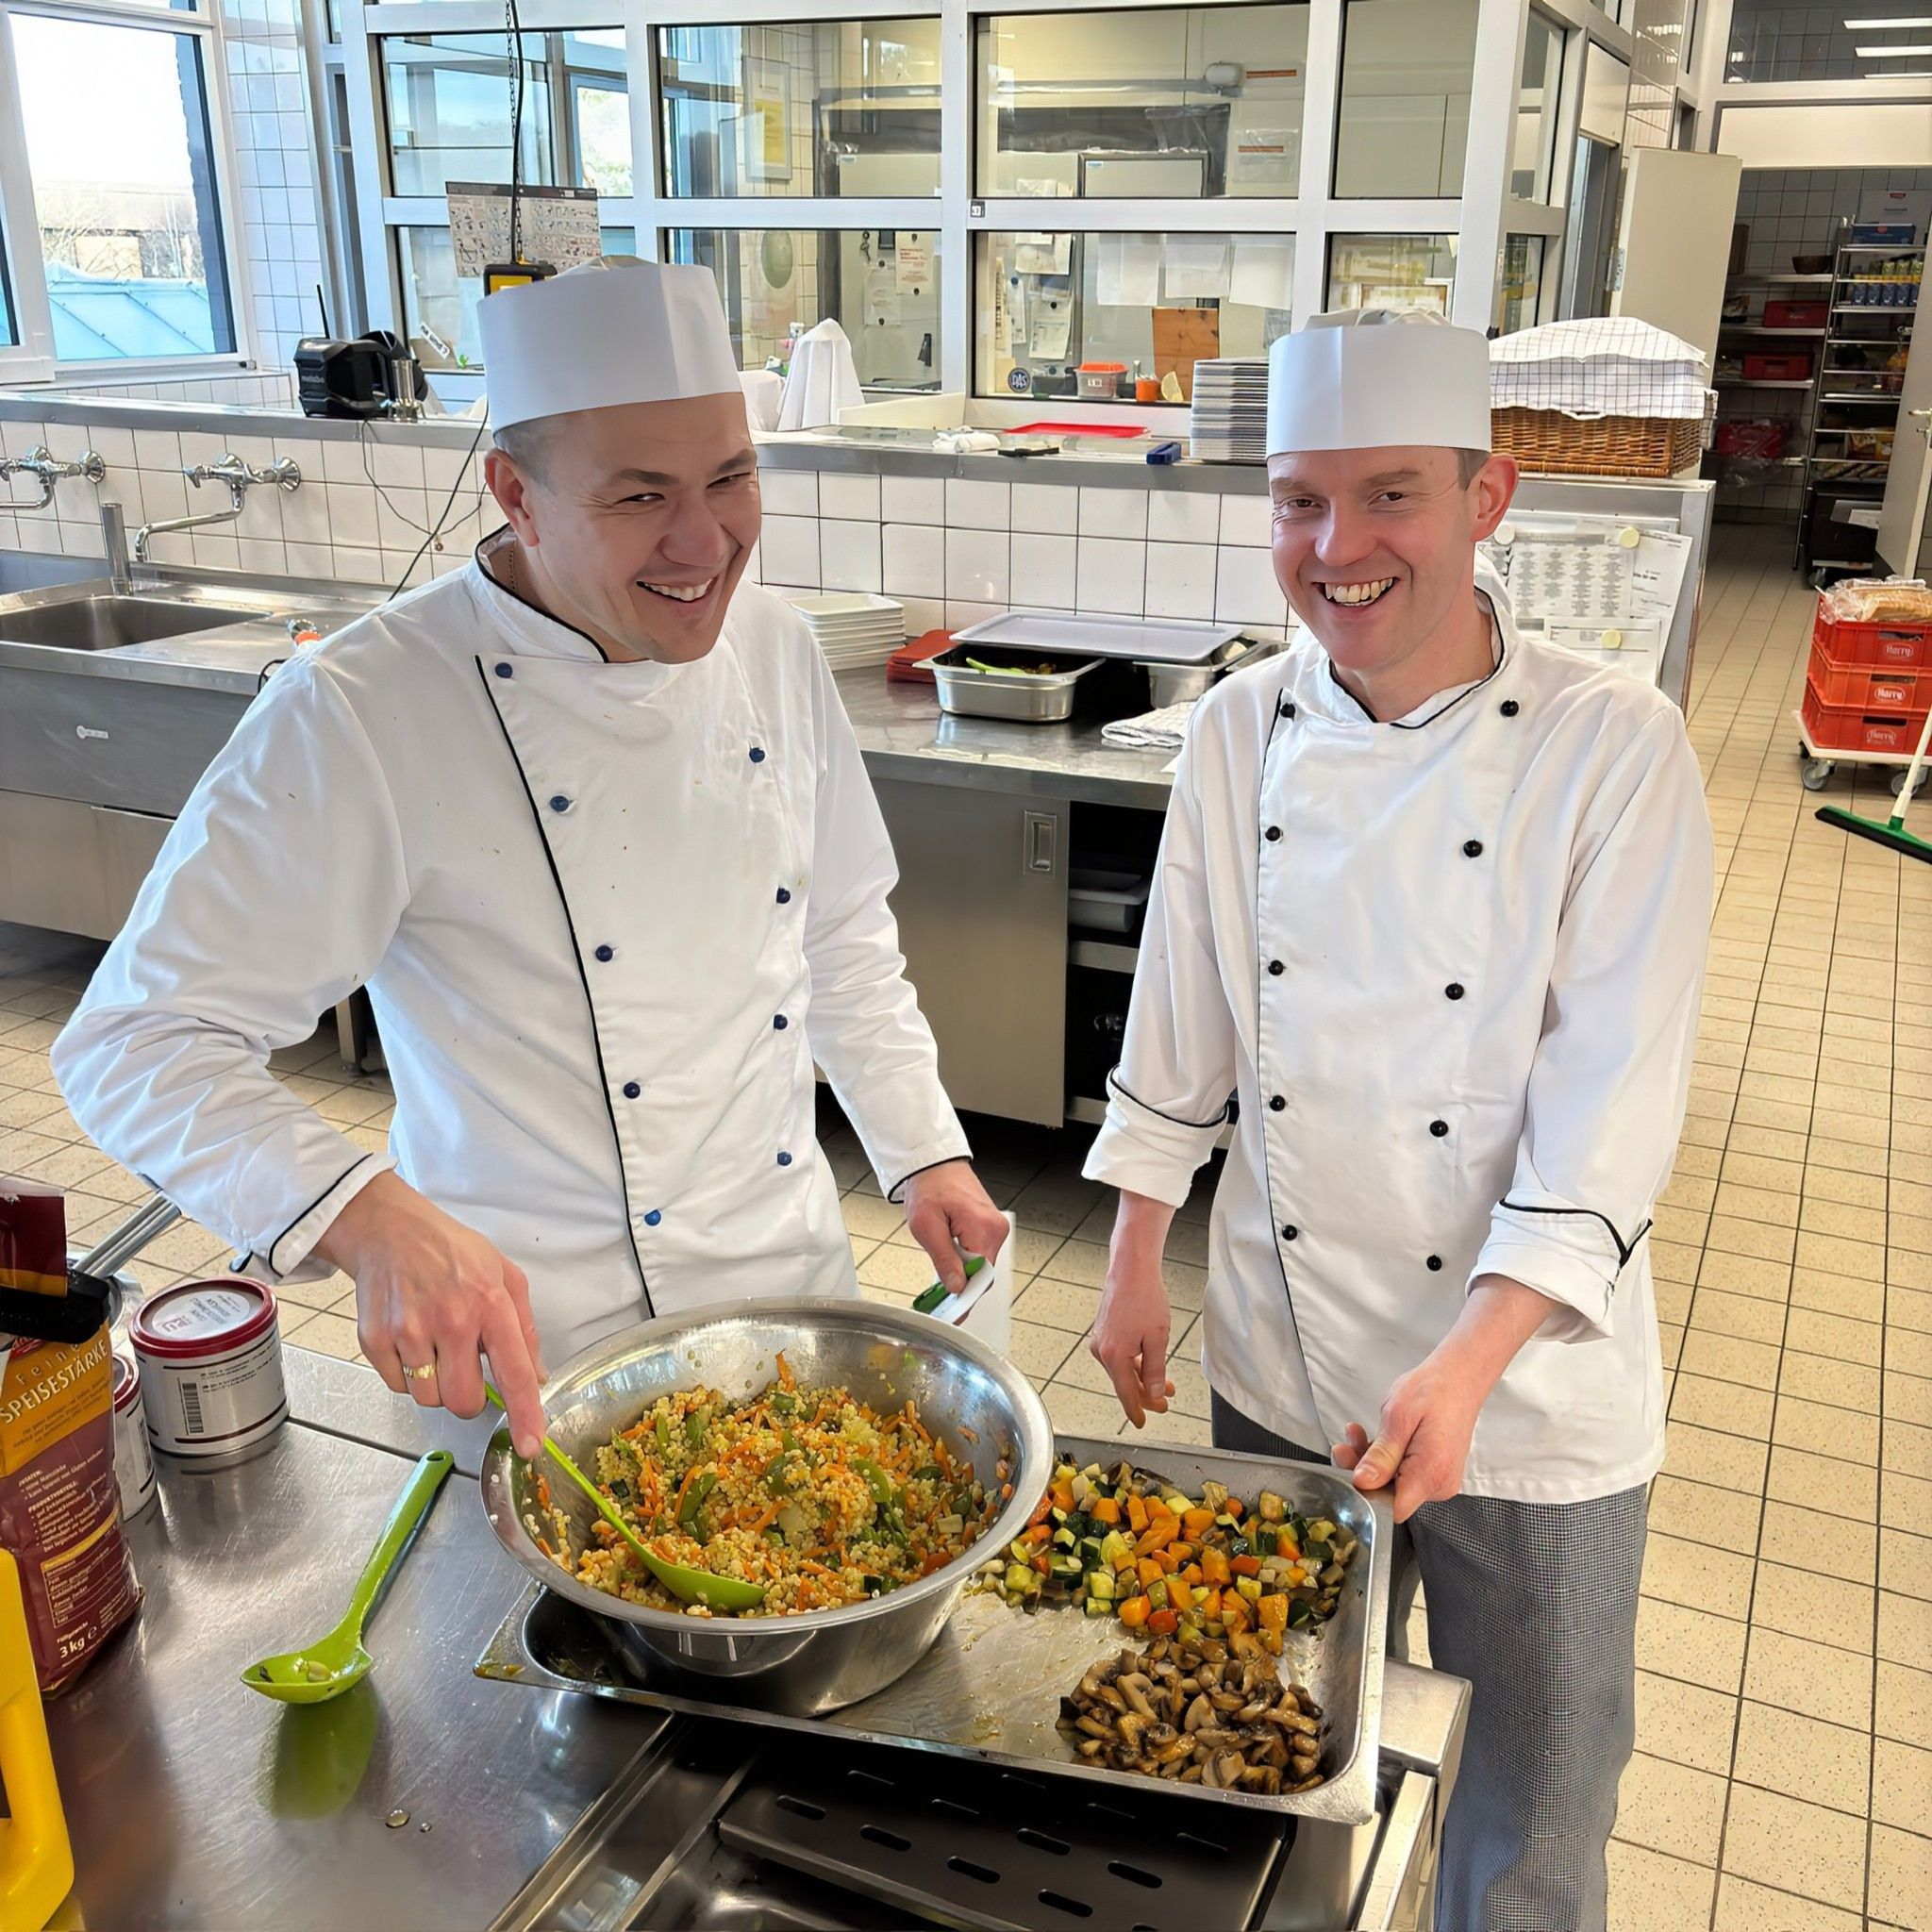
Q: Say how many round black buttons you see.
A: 10